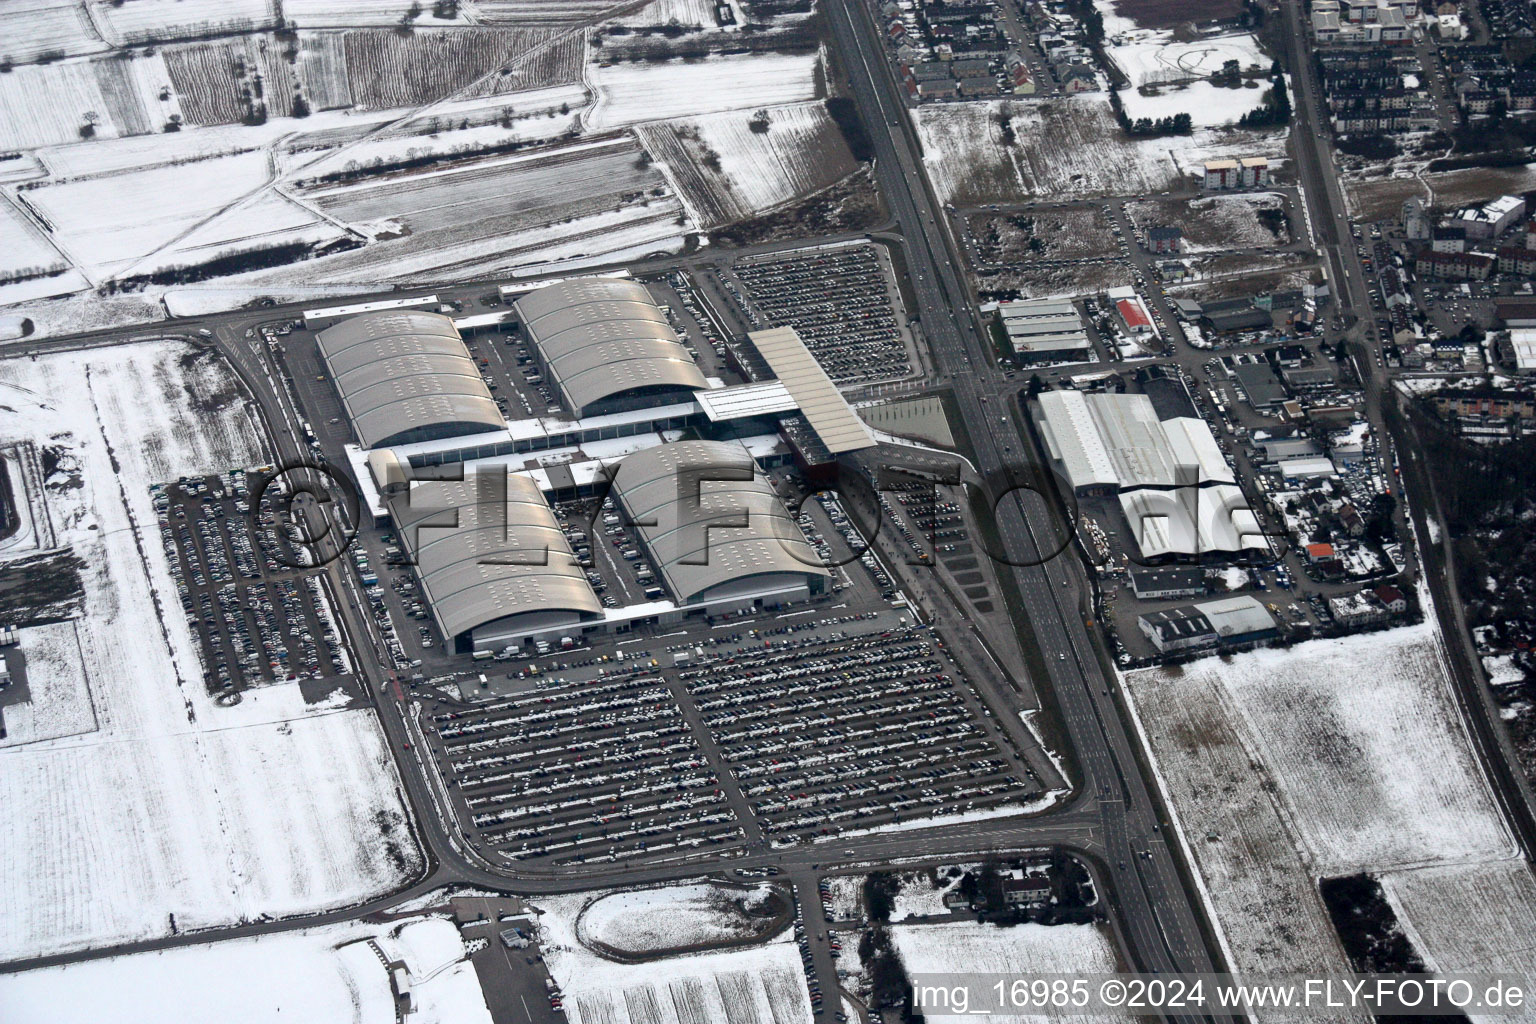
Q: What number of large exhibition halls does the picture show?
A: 4